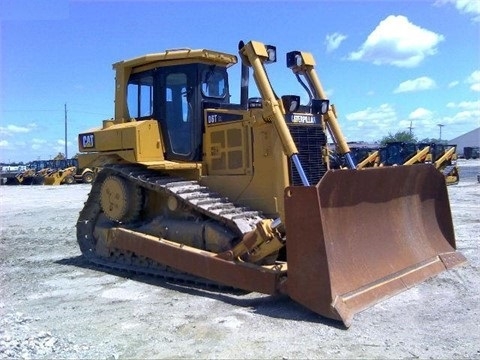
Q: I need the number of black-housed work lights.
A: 4